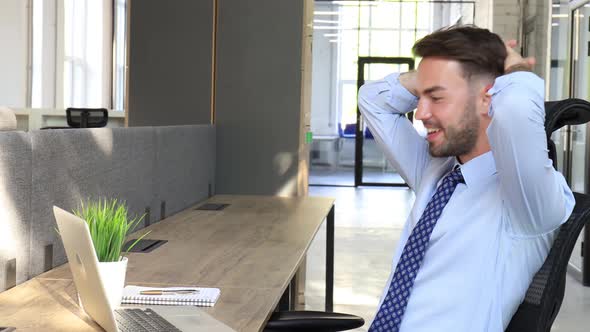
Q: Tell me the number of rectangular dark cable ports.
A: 2